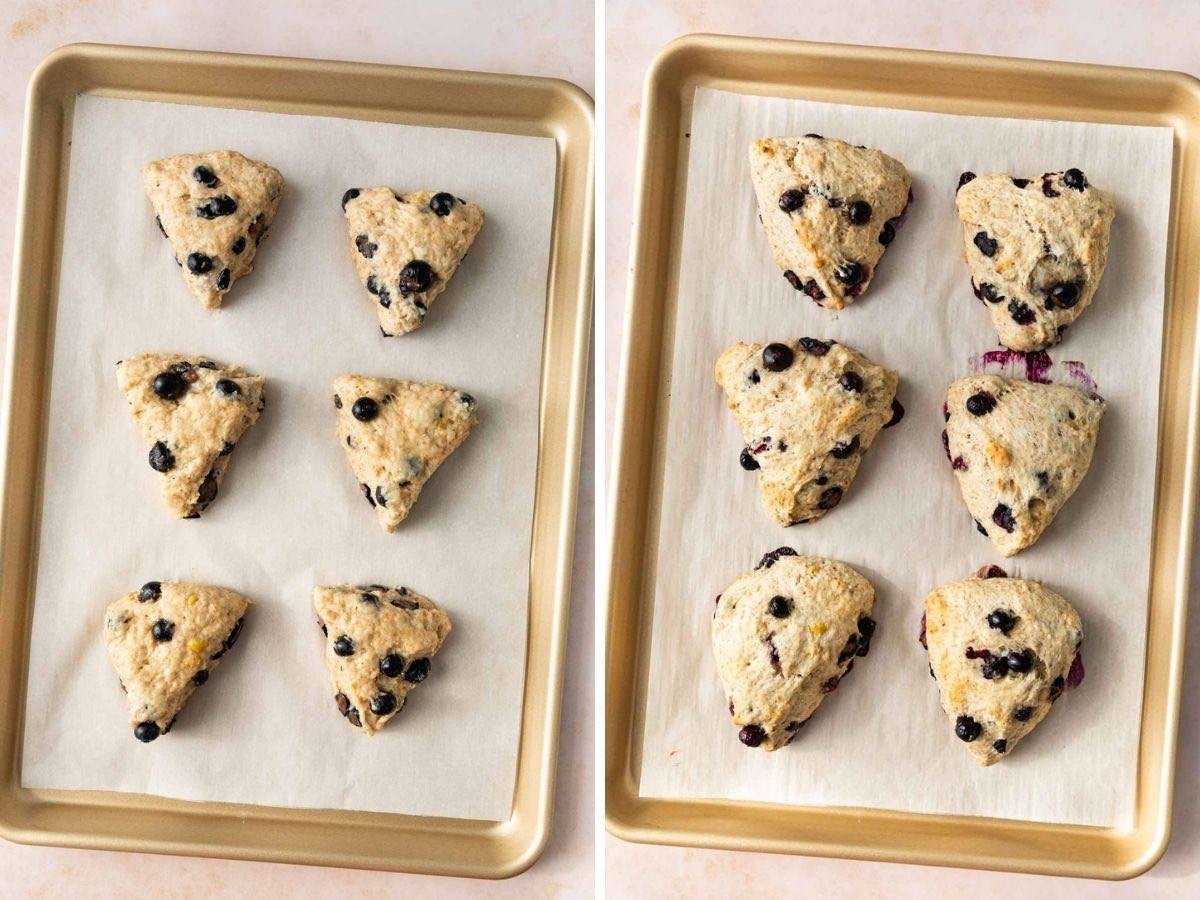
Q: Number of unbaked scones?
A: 6